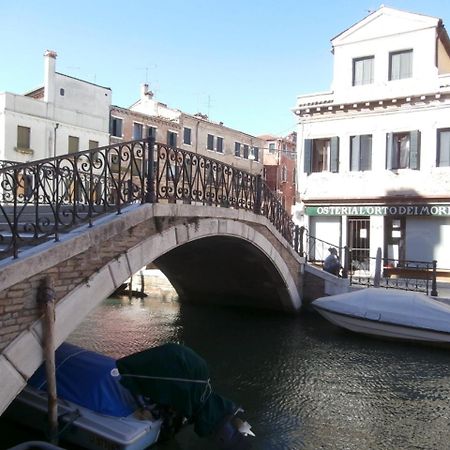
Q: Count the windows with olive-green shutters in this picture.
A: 3